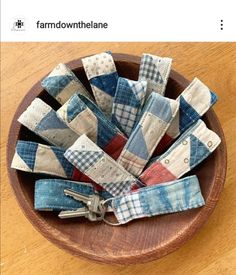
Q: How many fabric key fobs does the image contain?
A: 13